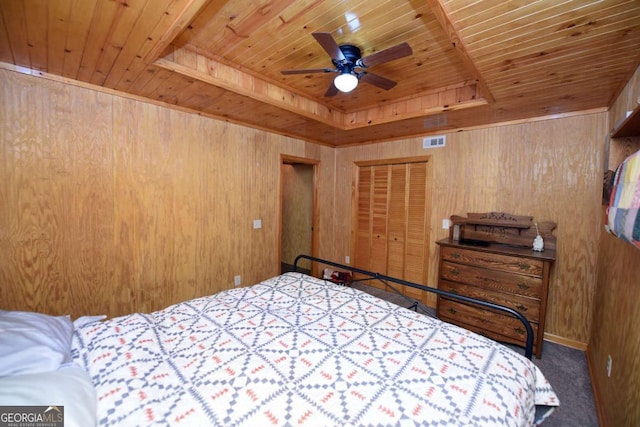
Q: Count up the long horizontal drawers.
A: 4